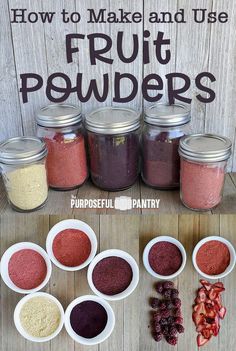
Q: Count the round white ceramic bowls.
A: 7